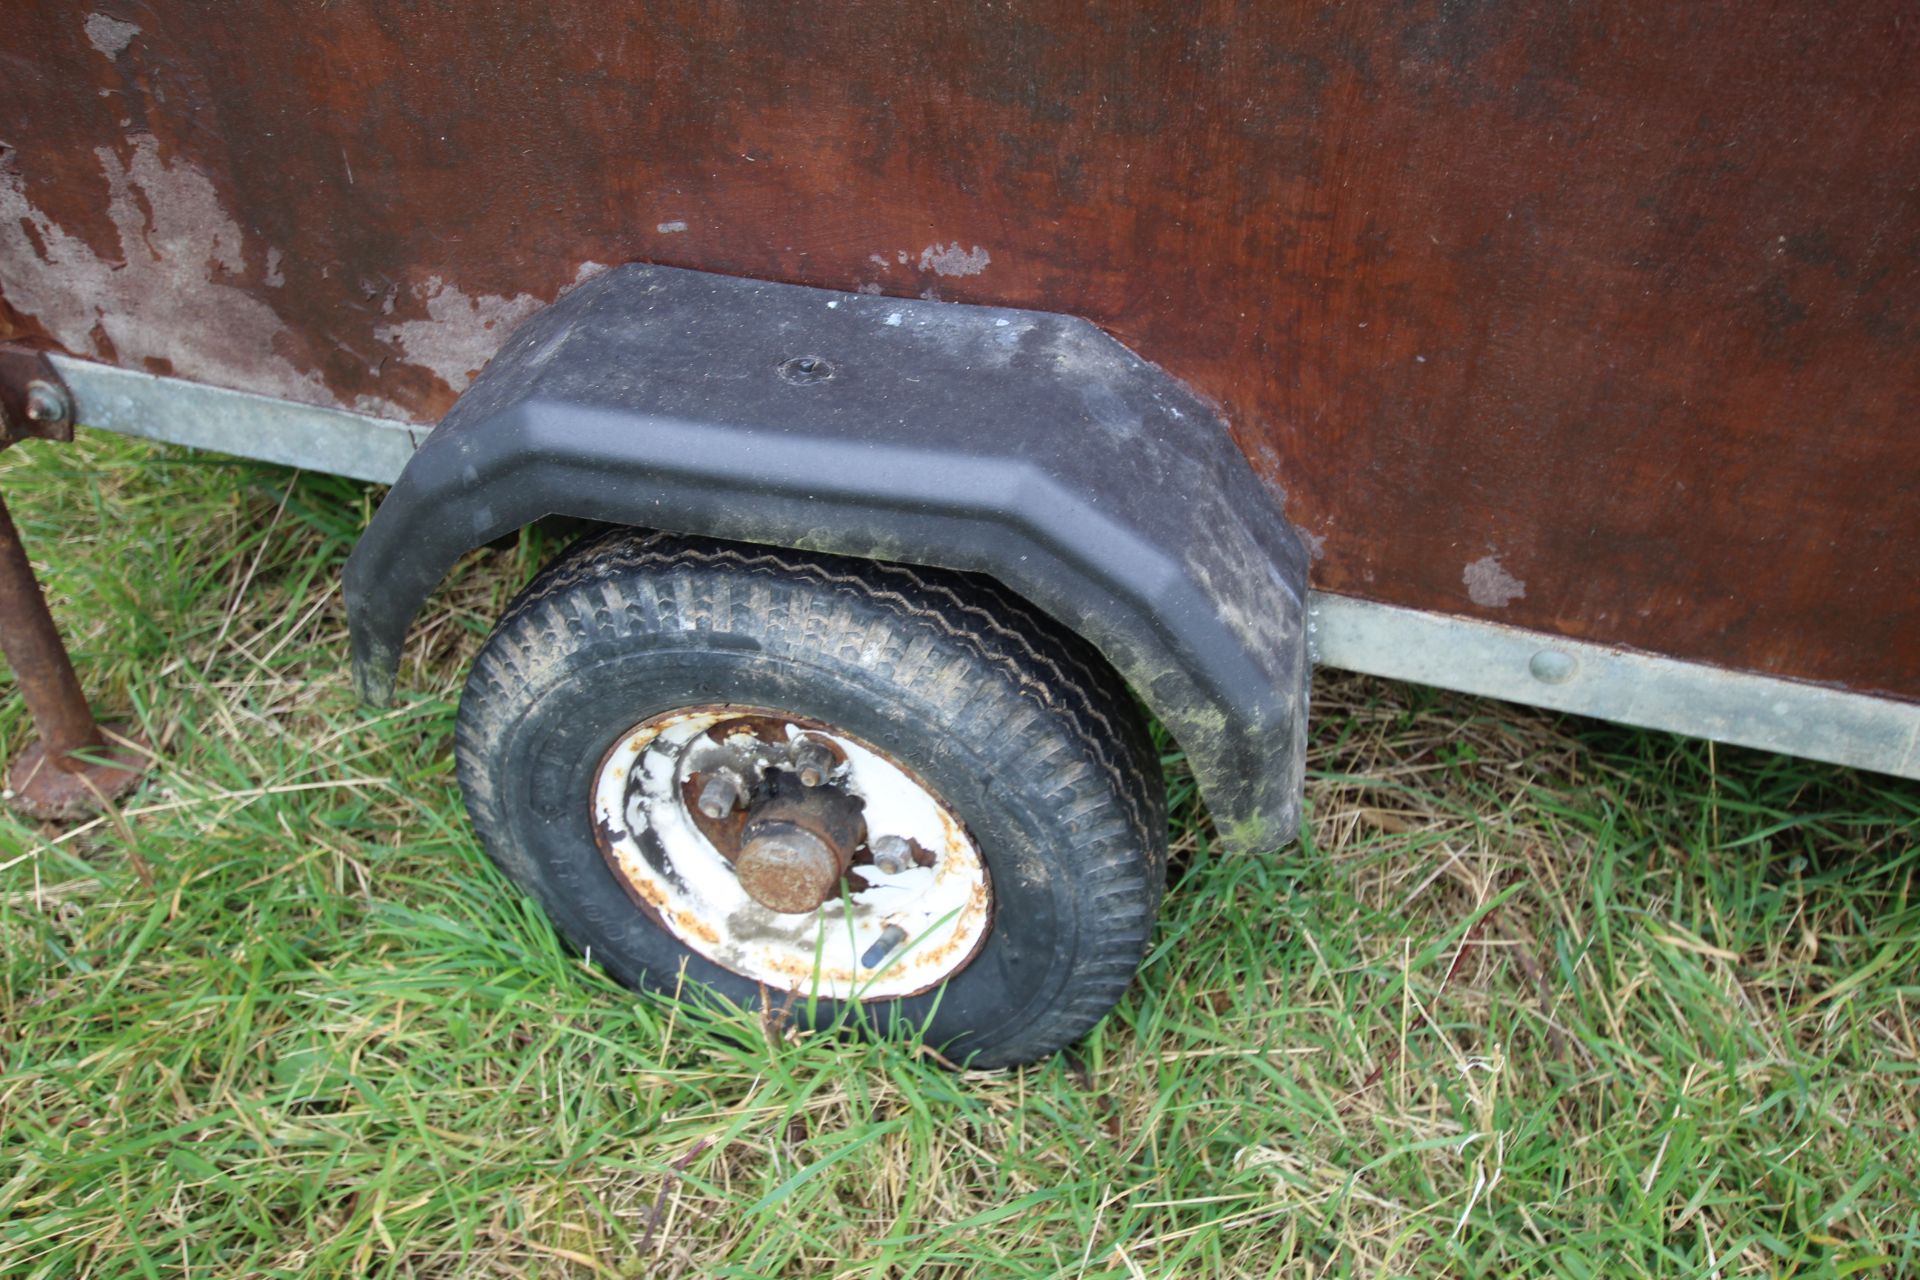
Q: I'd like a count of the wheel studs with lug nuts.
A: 3